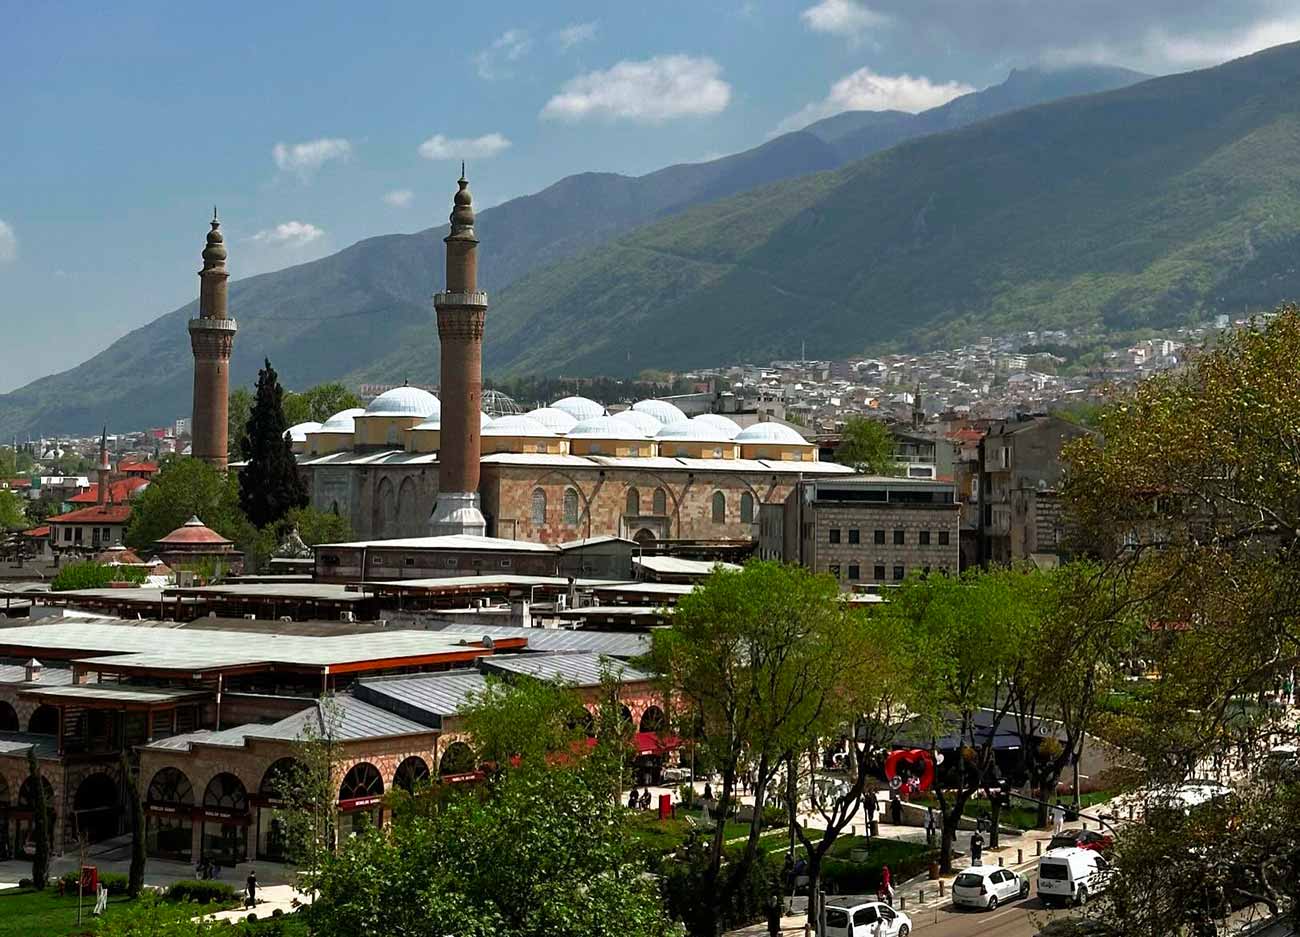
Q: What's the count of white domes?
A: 13